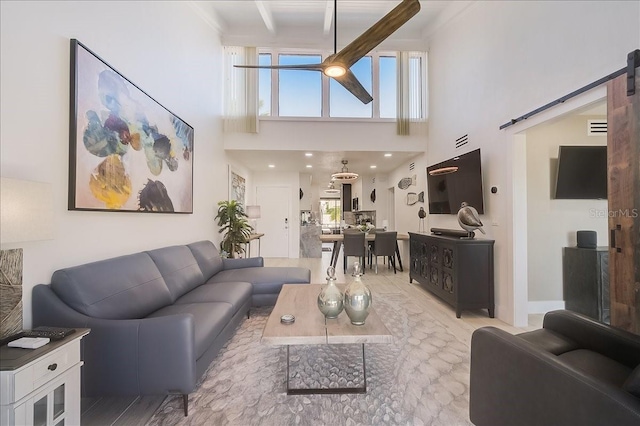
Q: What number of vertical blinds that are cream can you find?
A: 2